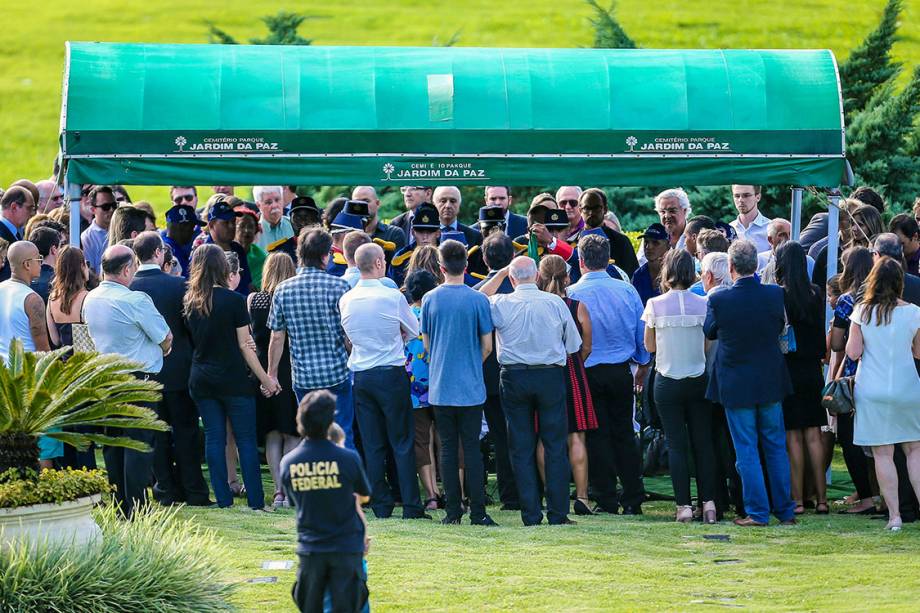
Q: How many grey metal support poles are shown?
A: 3